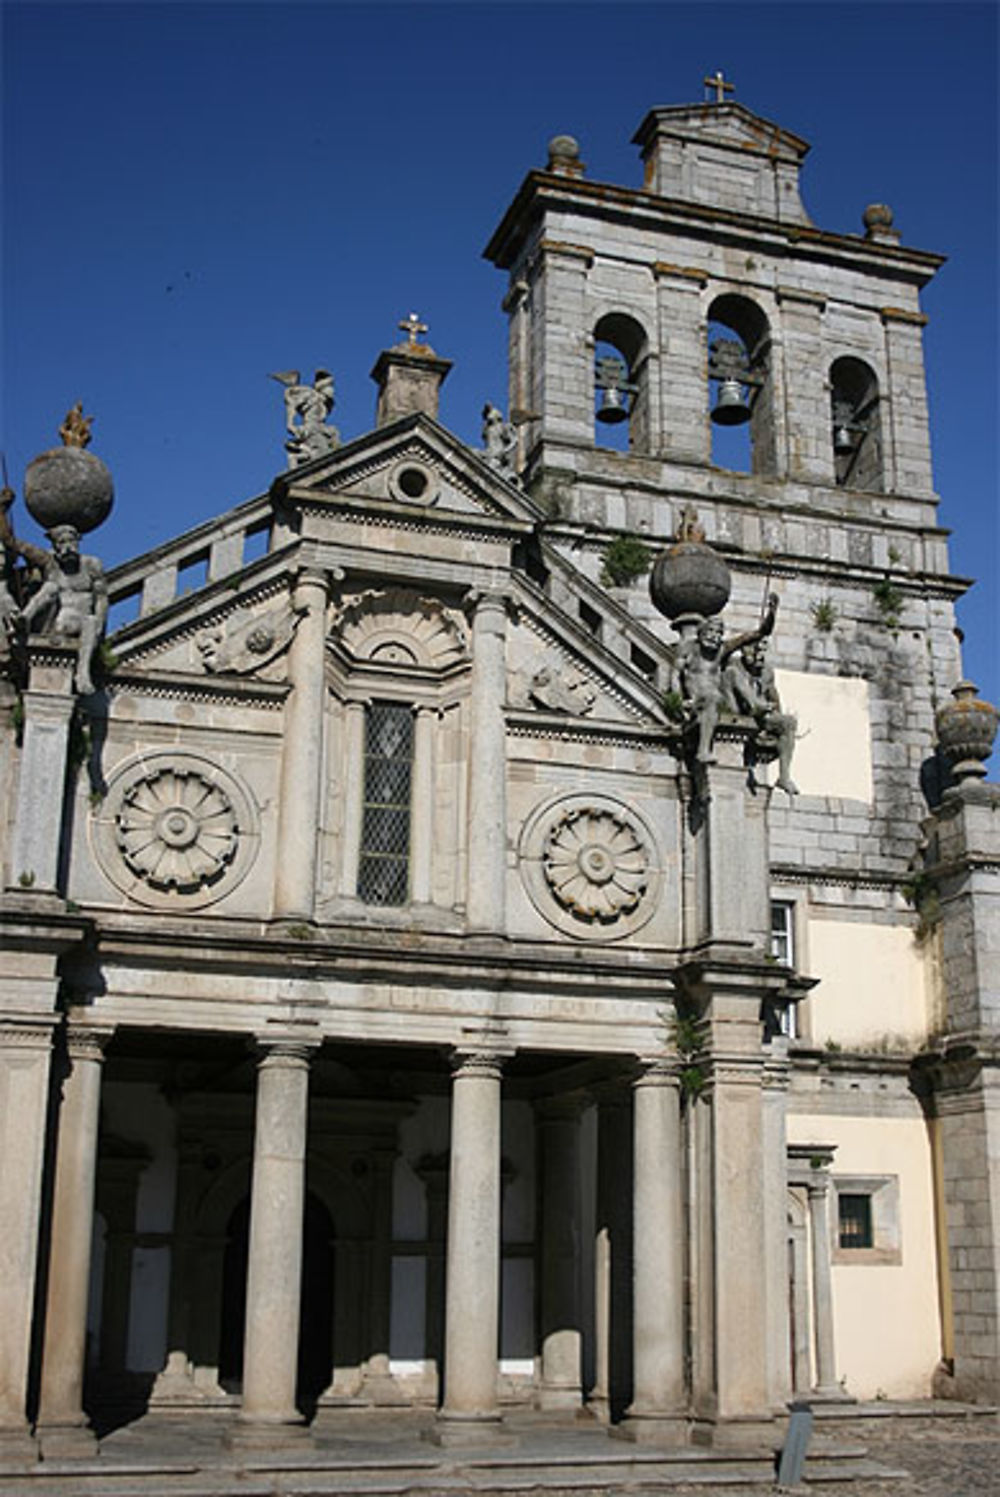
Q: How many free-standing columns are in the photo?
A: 4